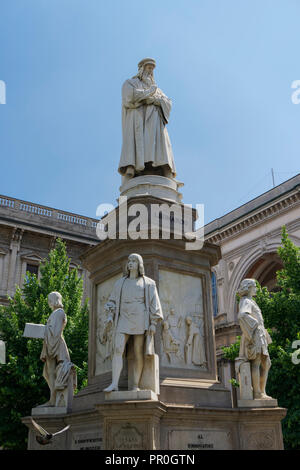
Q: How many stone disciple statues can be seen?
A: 3